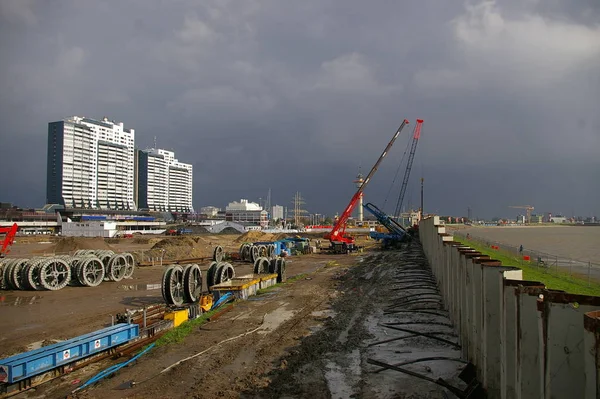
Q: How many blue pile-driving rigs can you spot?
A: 1